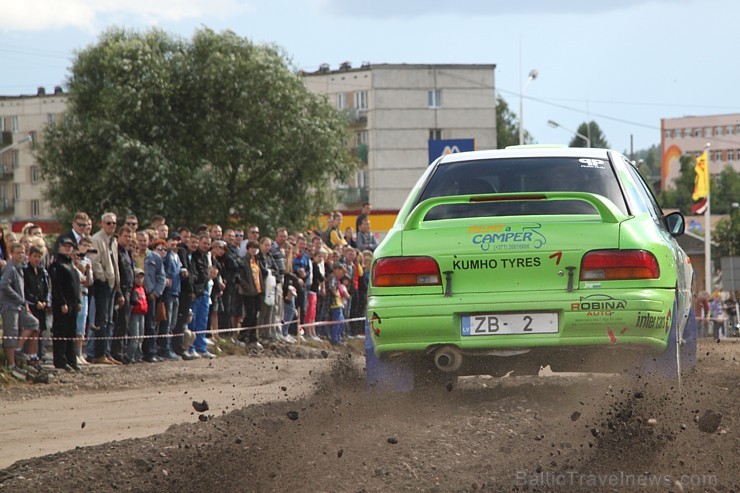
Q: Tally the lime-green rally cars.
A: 1